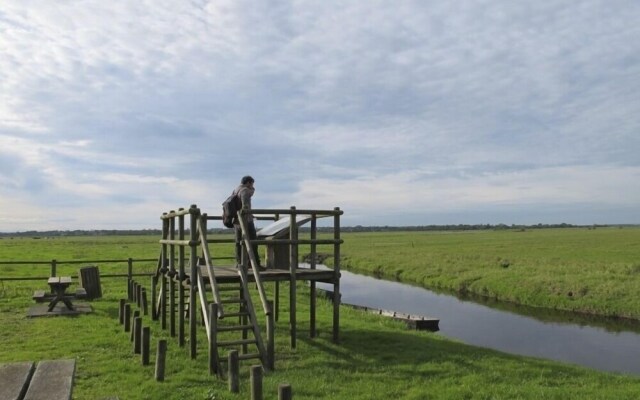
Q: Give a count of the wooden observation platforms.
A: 1